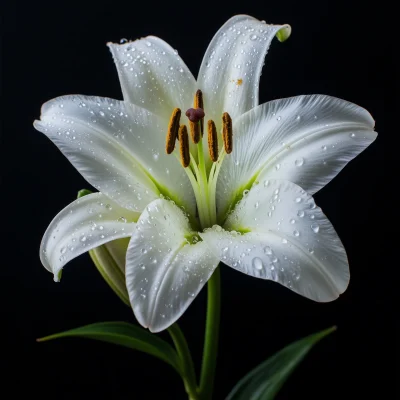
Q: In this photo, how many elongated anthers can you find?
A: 6